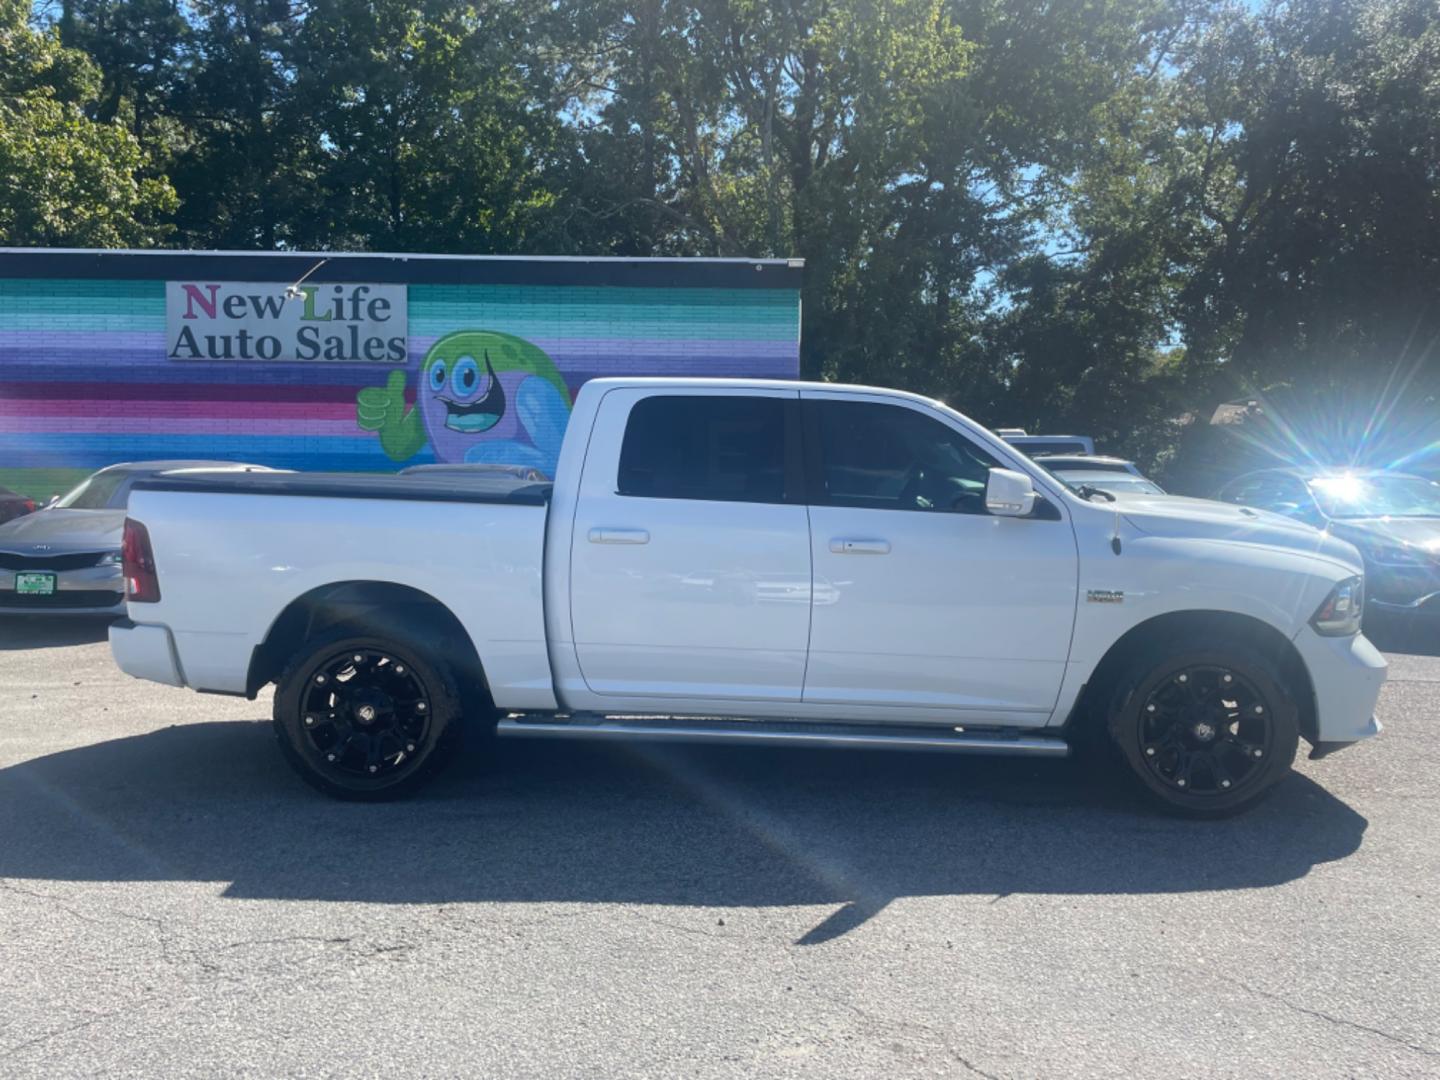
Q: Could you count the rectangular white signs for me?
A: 1